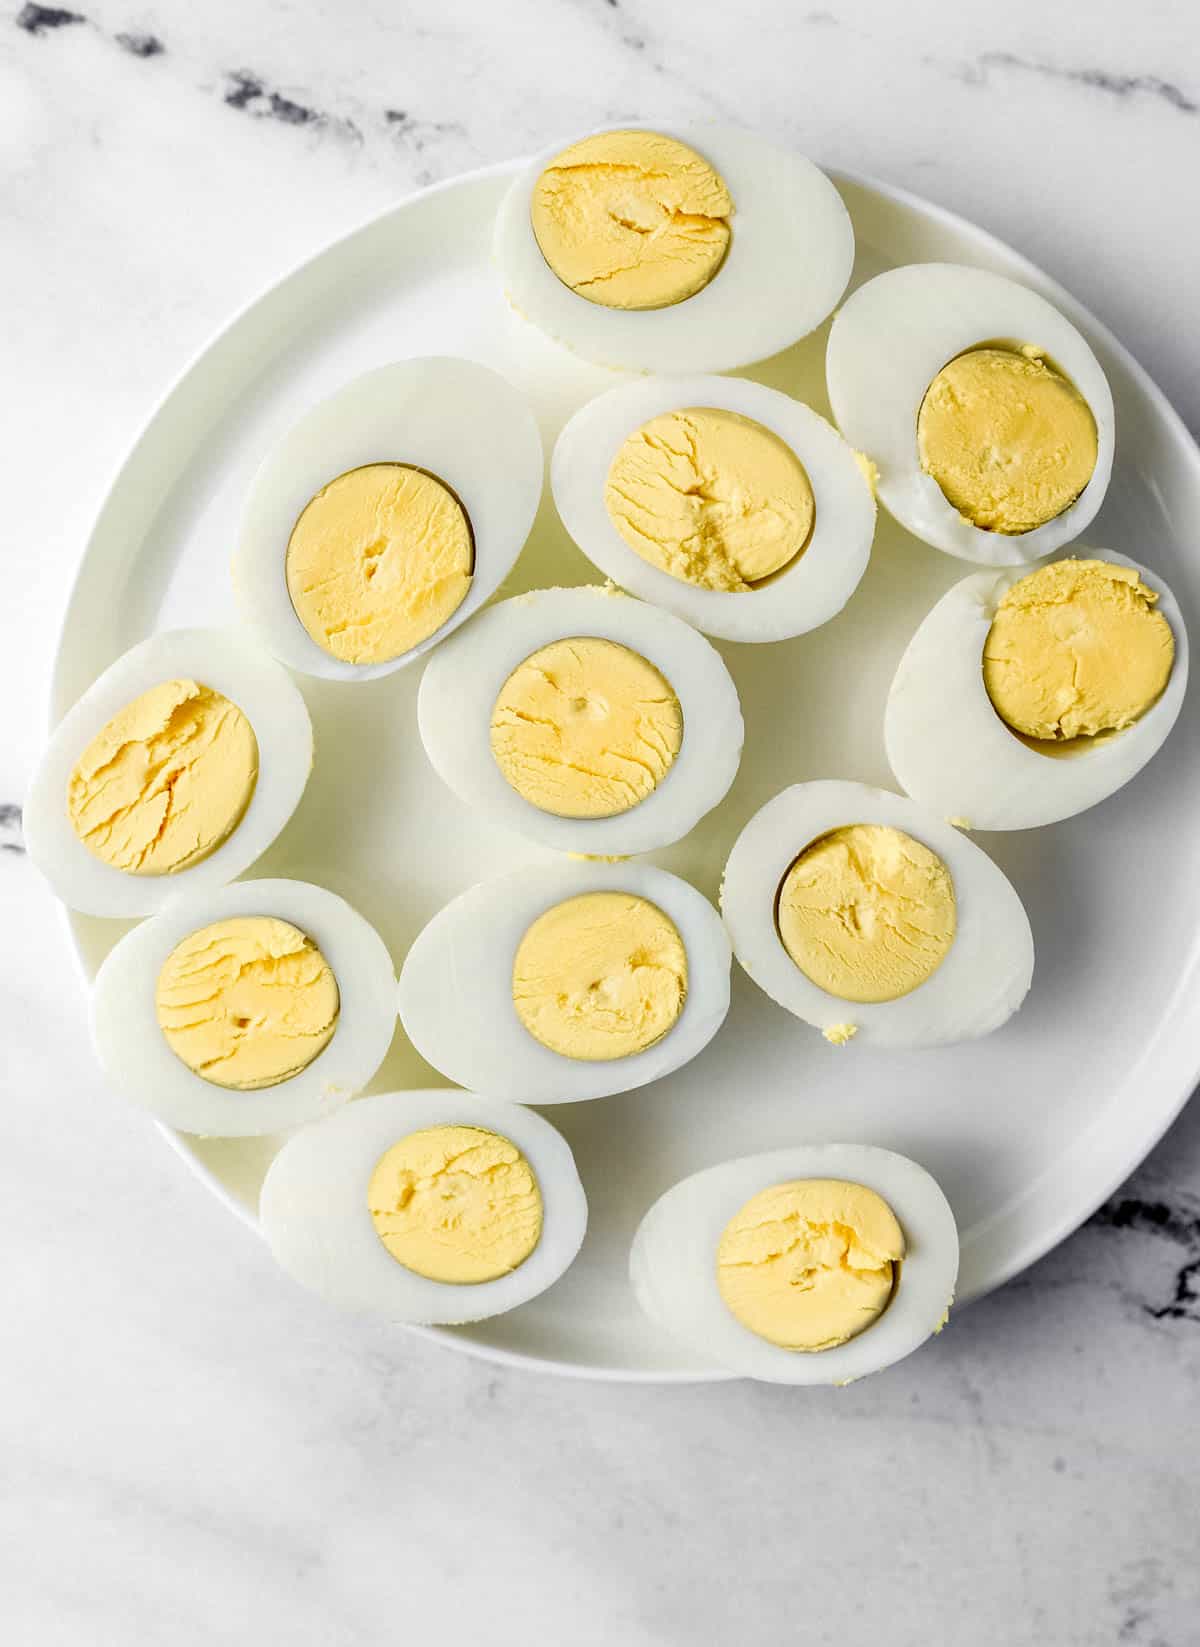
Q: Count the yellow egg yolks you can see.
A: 12